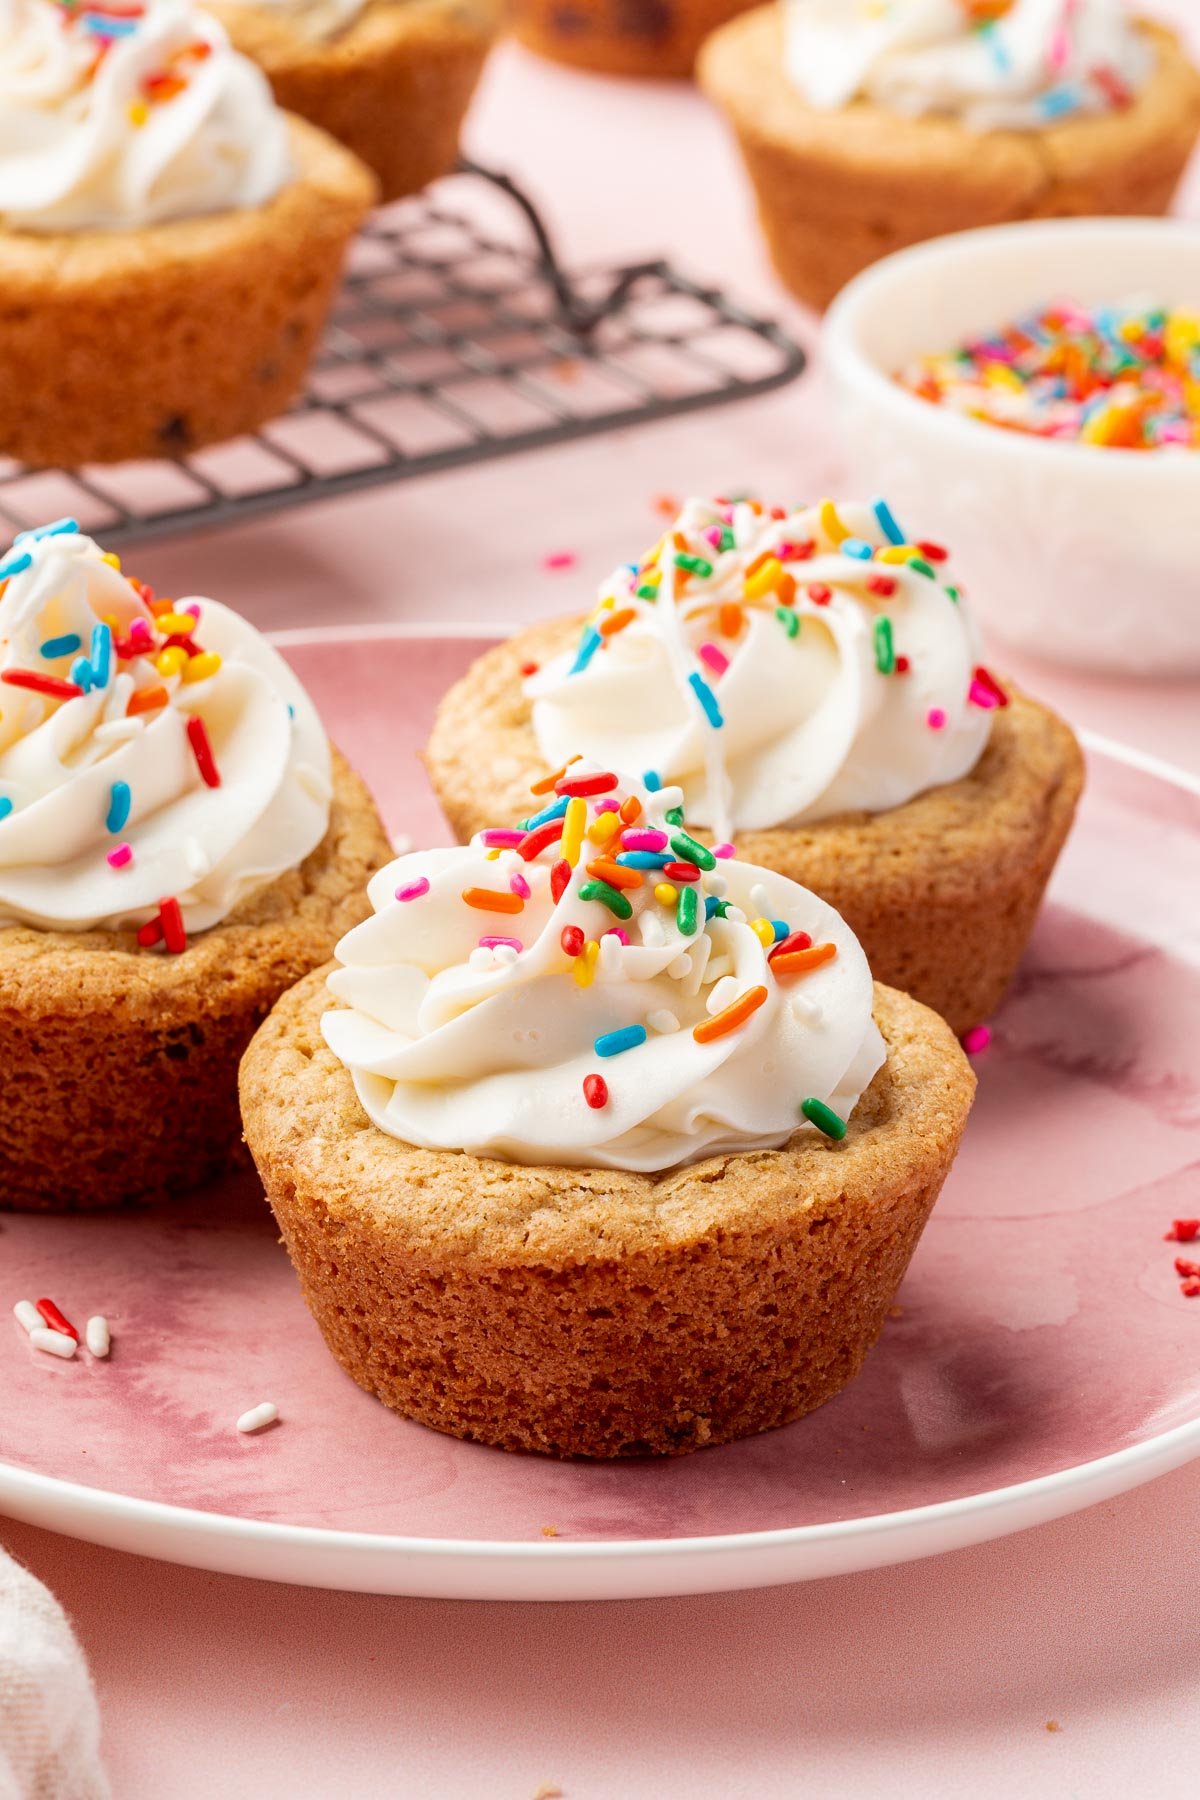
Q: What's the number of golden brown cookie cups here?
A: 7